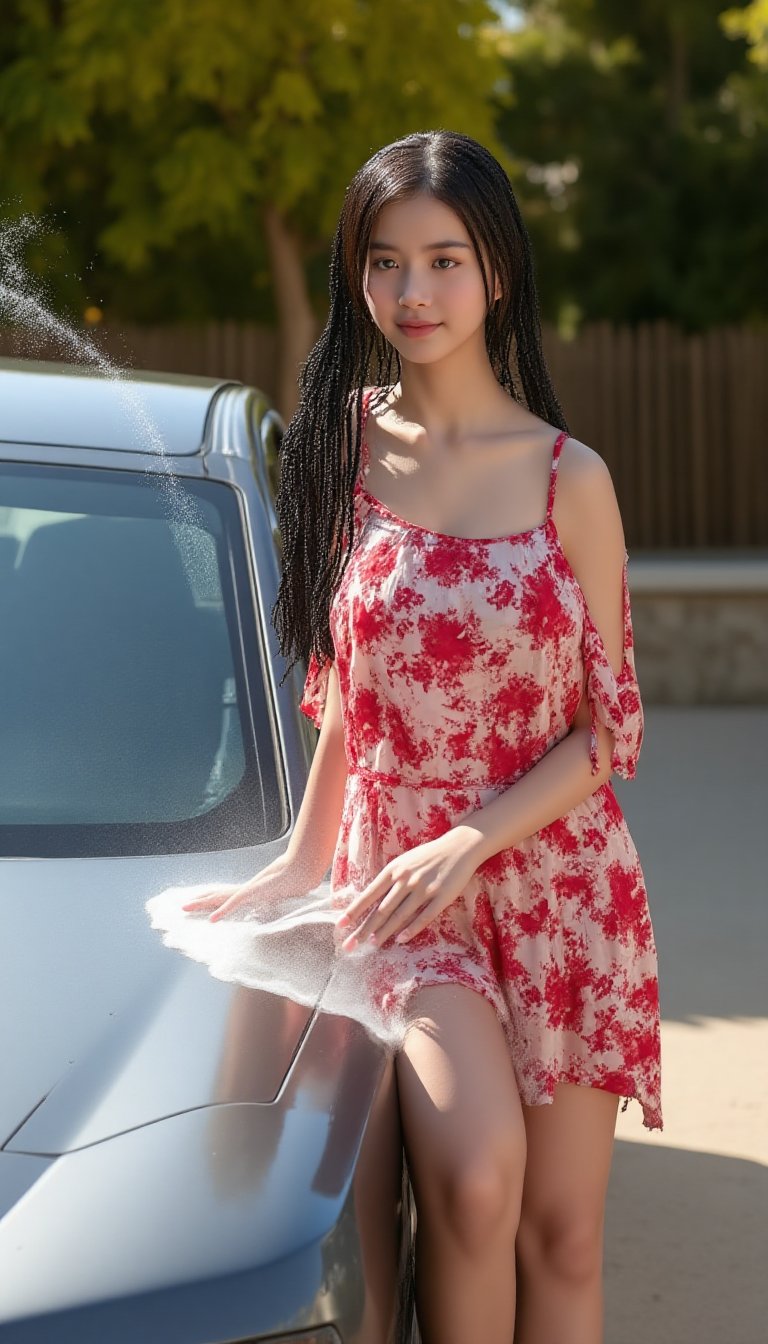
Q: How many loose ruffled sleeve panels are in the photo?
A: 2